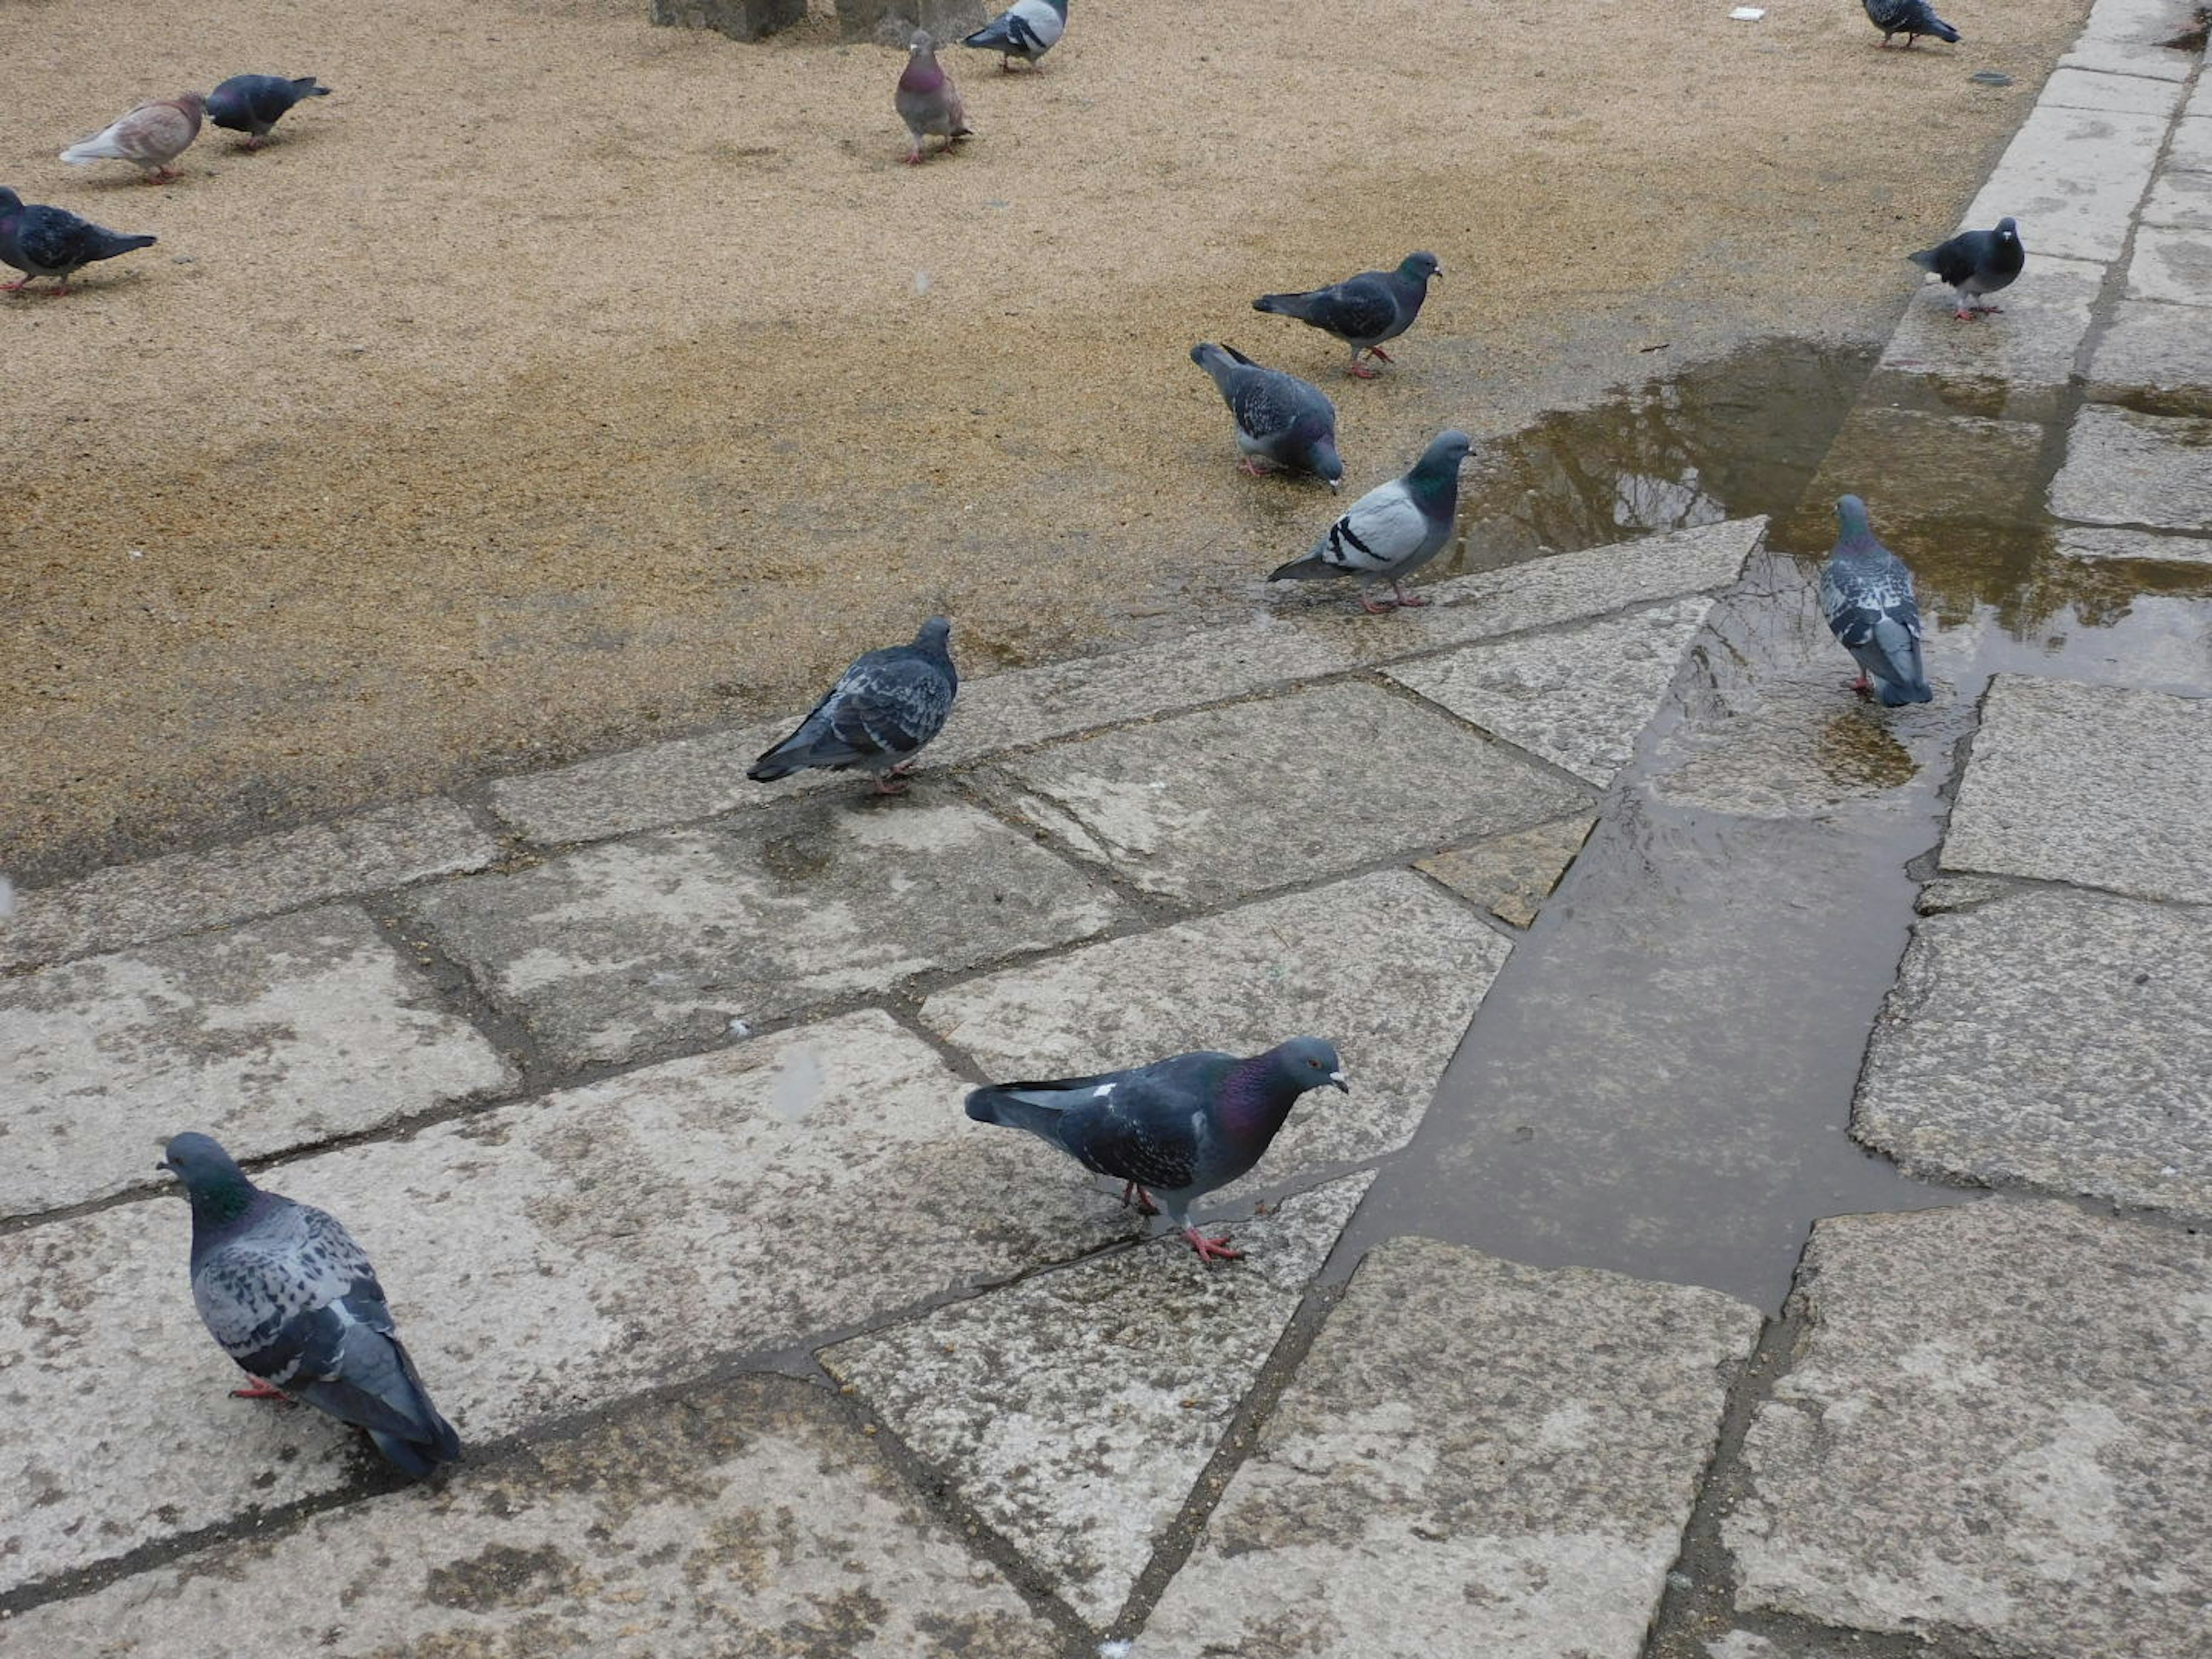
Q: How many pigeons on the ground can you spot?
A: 14